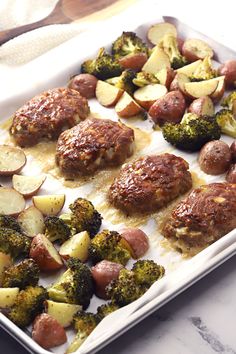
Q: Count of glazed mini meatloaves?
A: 4